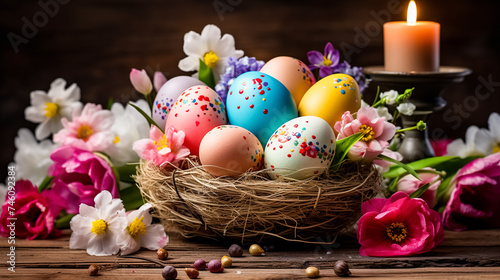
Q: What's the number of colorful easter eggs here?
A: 7